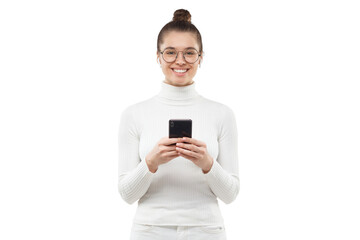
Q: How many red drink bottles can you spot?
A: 0